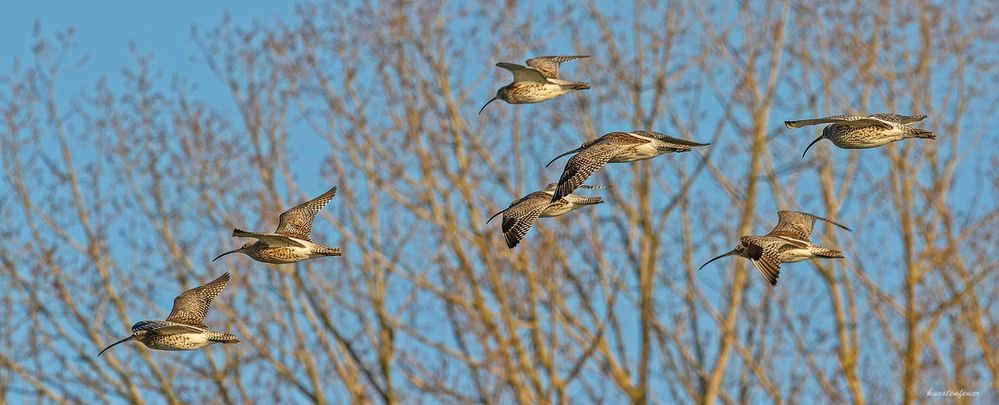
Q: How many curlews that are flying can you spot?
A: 7